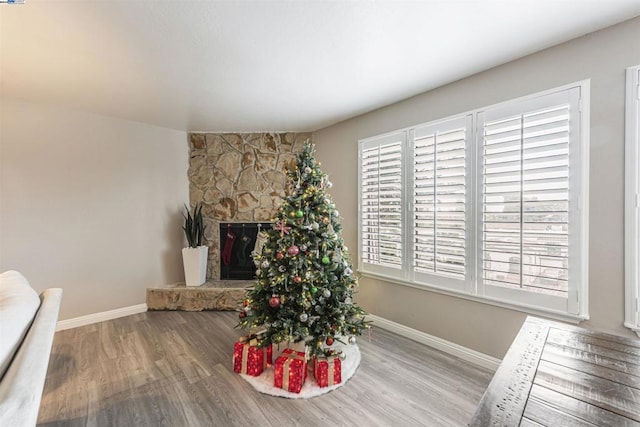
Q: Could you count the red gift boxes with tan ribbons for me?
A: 3